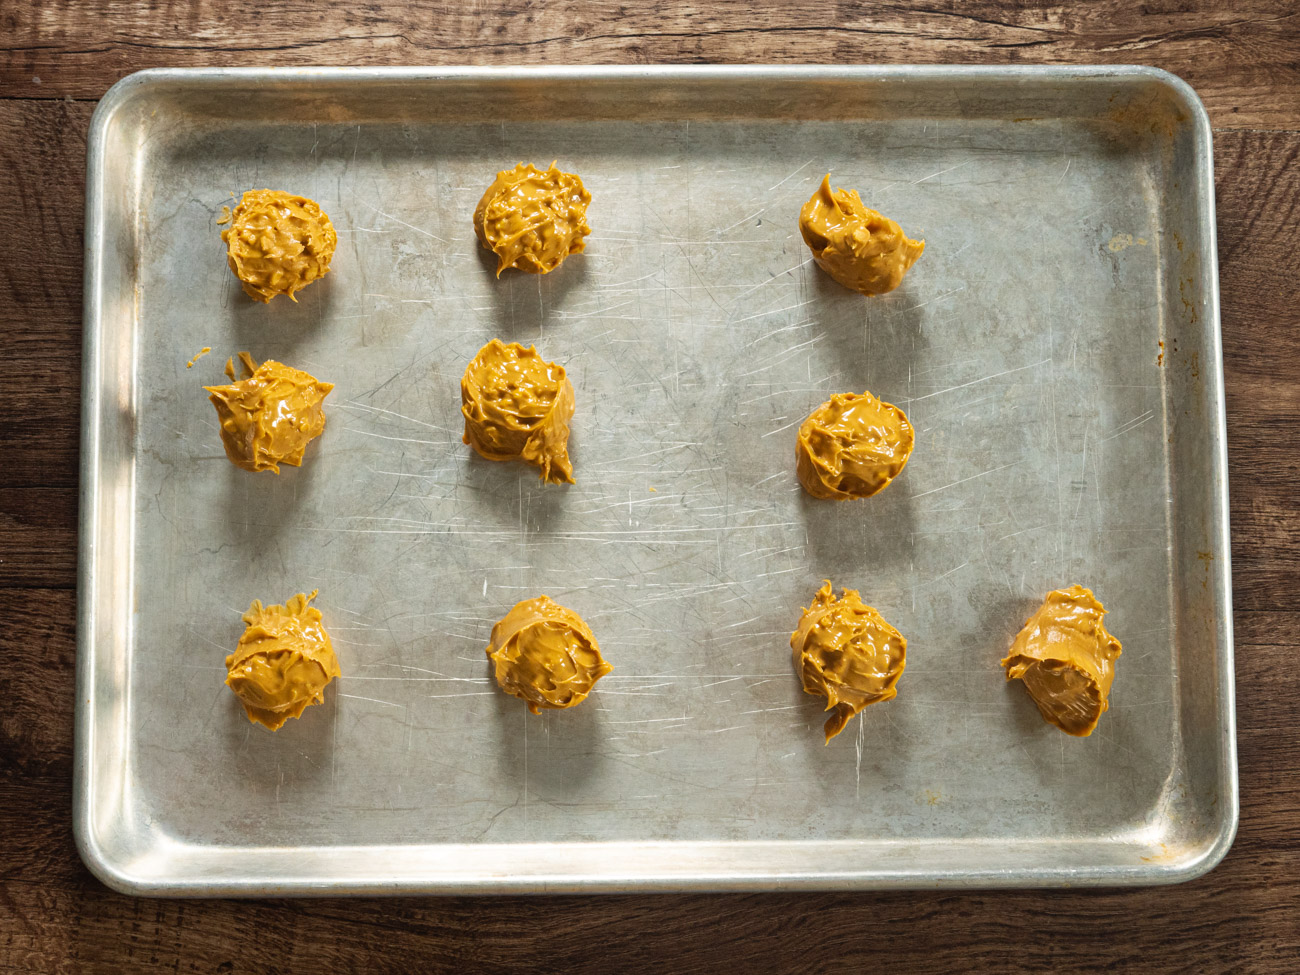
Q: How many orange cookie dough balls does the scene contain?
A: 10